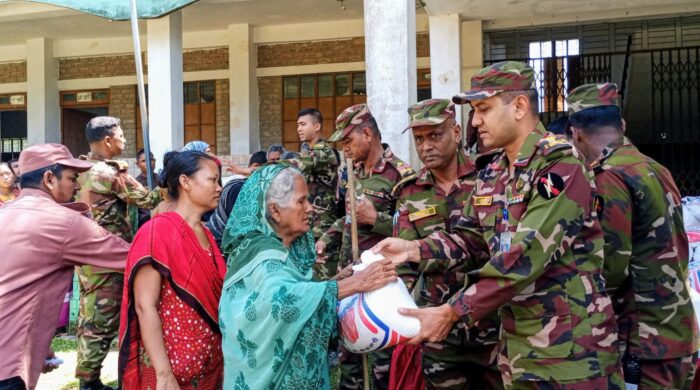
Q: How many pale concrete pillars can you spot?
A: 5